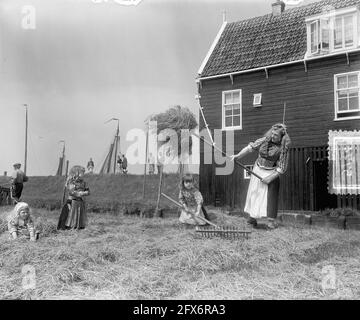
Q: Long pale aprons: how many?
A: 1